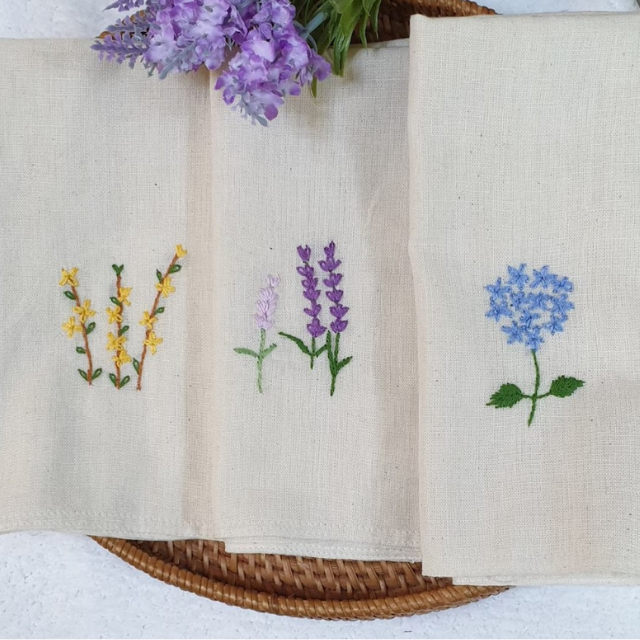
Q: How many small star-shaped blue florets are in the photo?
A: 12